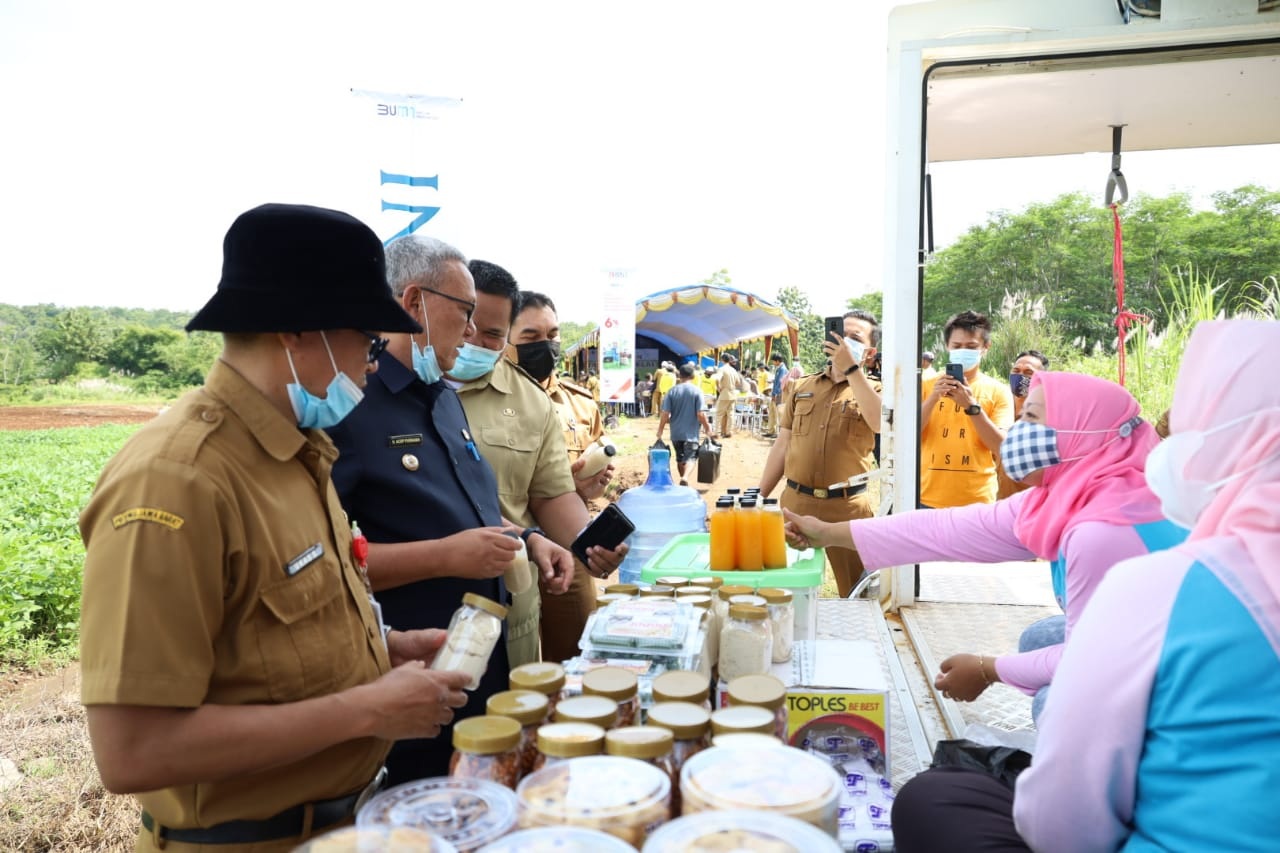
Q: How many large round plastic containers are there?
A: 6